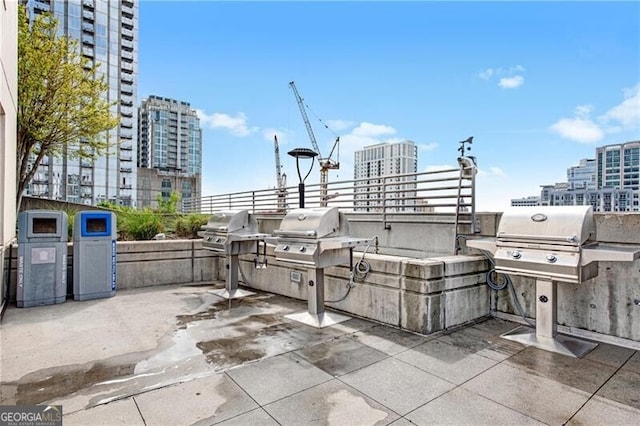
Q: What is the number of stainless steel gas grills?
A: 3